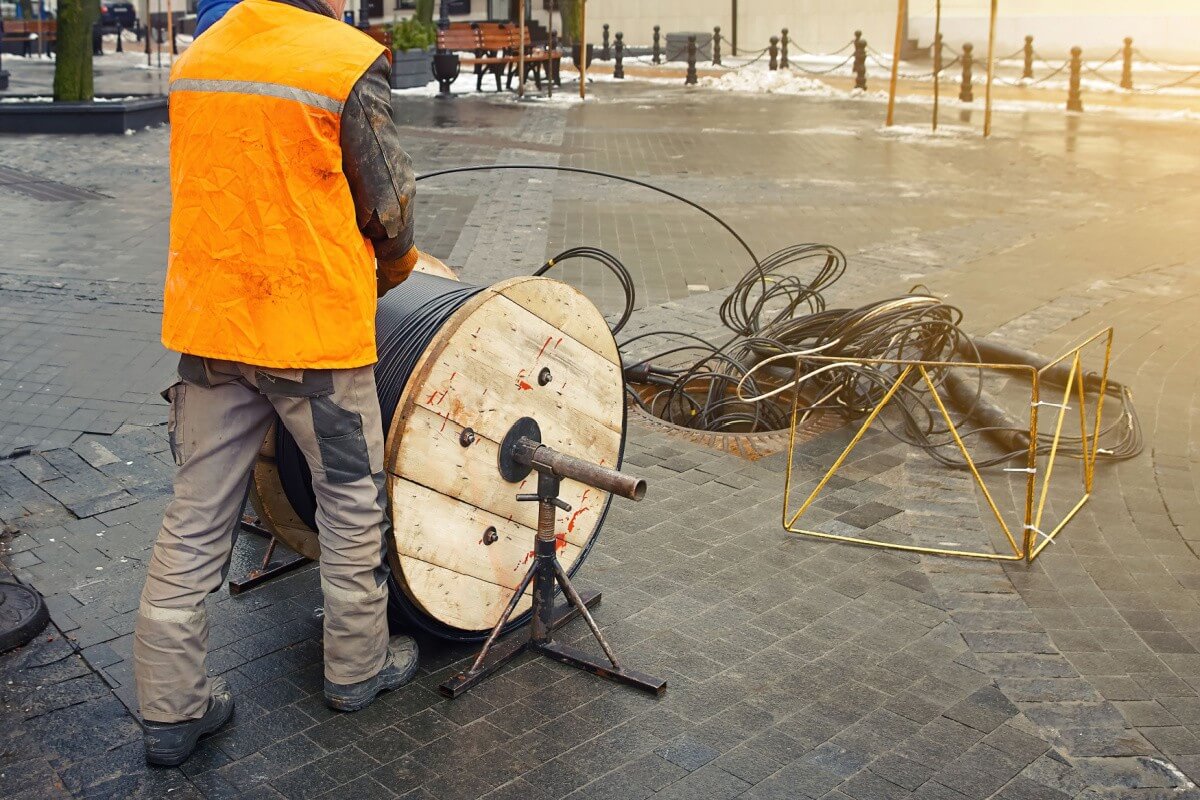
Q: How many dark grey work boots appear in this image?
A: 2